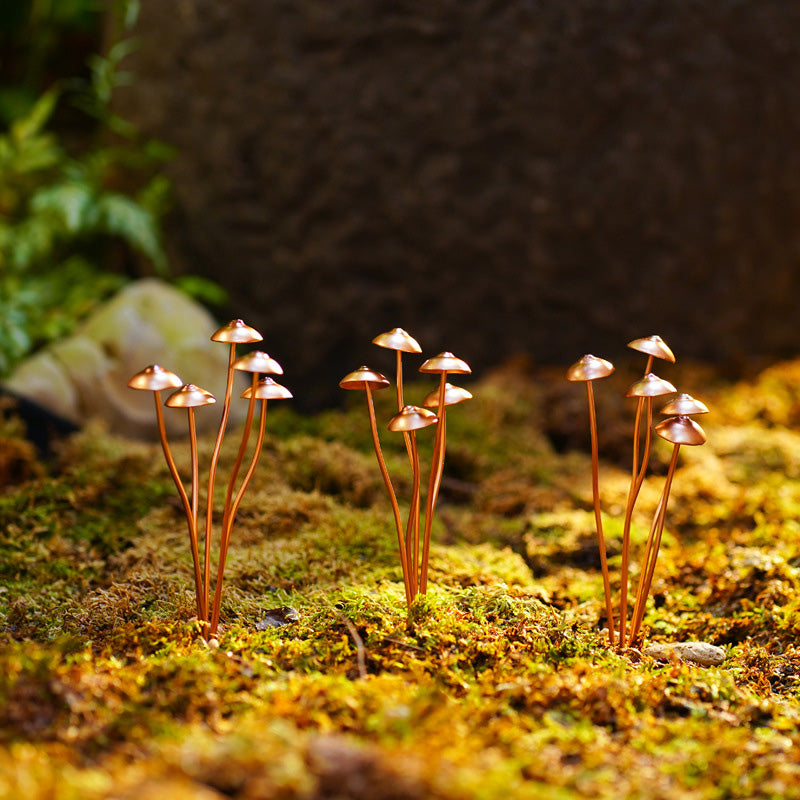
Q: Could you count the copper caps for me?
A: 15